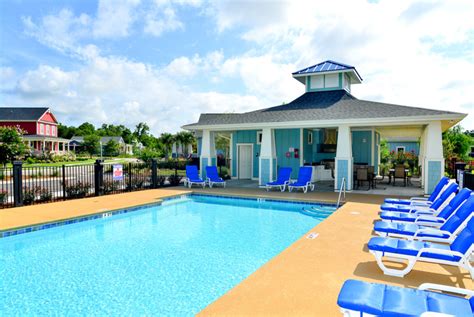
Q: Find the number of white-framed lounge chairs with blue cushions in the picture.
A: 10